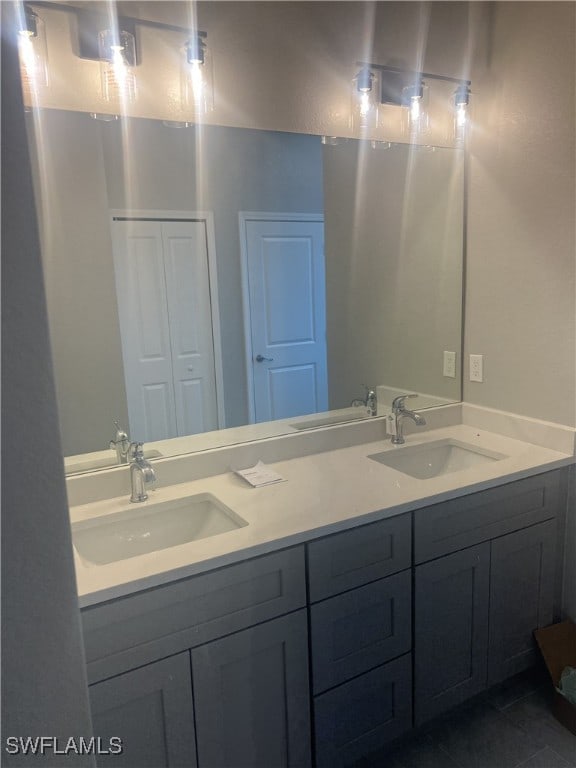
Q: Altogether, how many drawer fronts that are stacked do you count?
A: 3